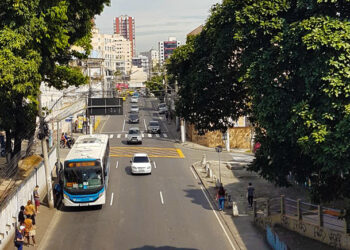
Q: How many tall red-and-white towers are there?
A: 1